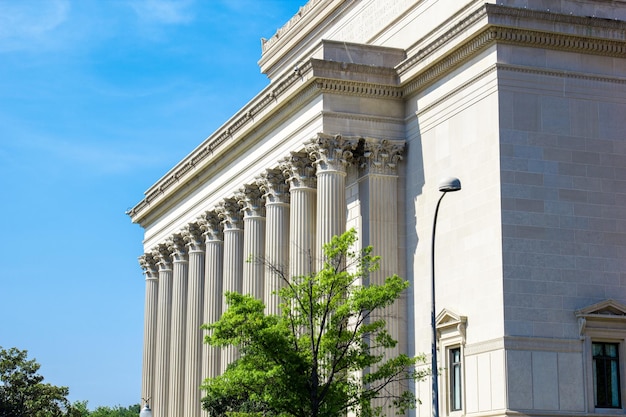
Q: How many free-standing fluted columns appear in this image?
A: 10